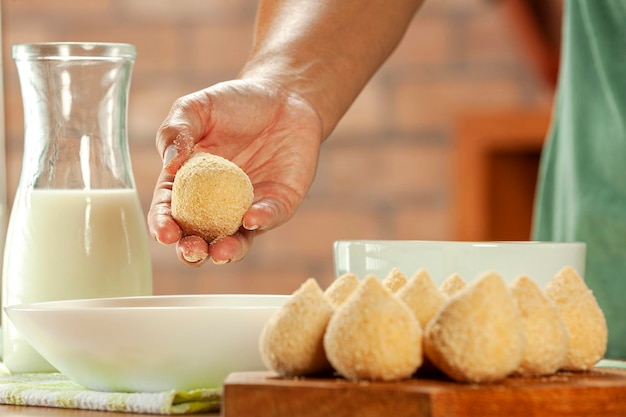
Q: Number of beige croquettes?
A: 10